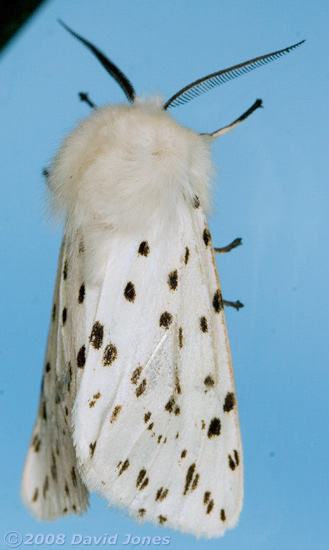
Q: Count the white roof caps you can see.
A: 0